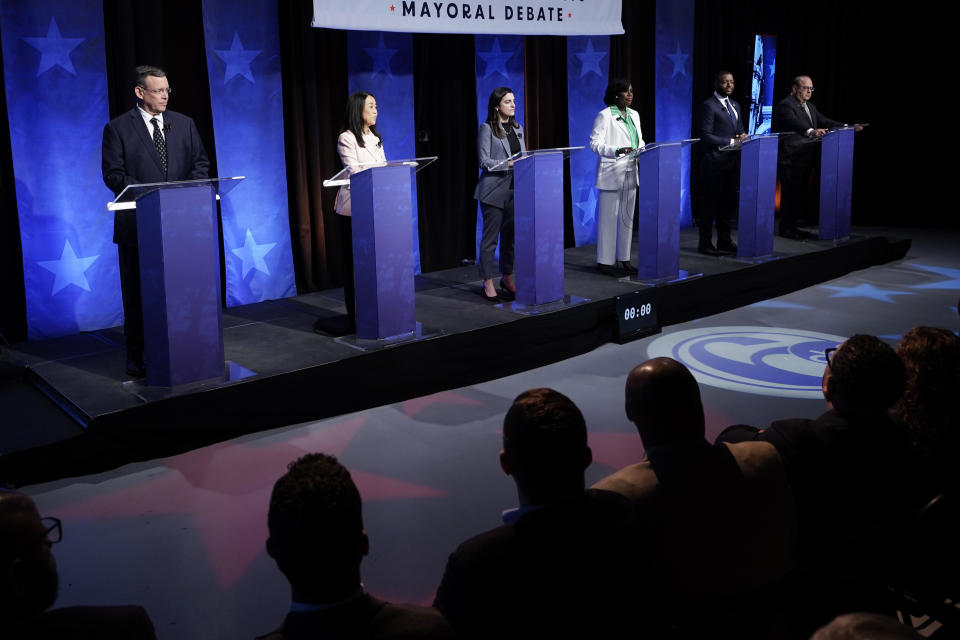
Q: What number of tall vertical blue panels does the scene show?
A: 6